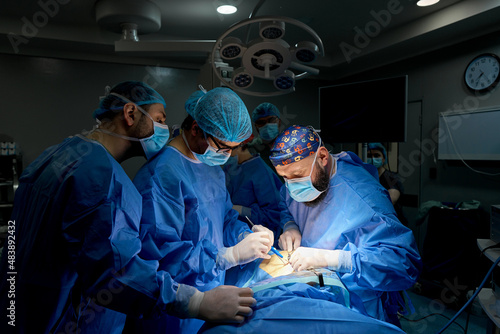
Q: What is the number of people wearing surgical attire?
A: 6